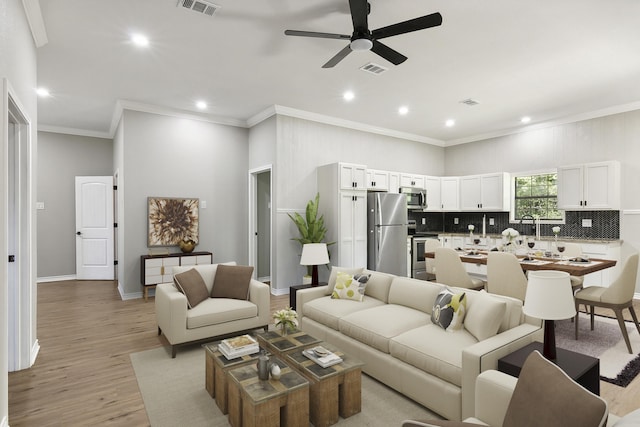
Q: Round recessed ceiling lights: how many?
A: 7